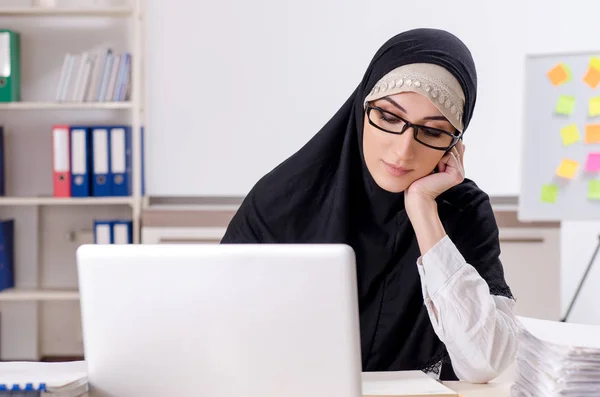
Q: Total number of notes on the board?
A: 12